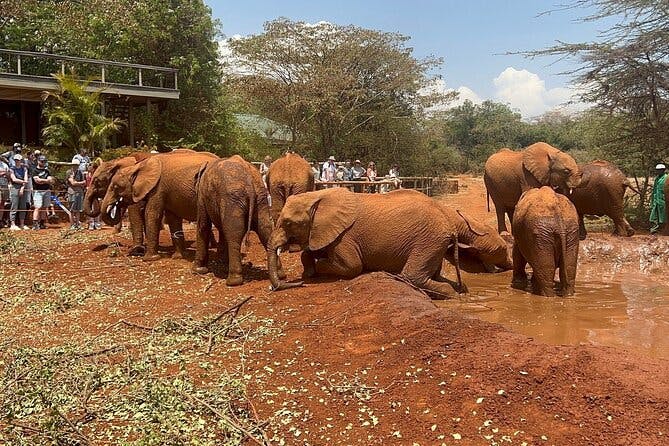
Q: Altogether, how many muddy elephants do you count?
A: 9